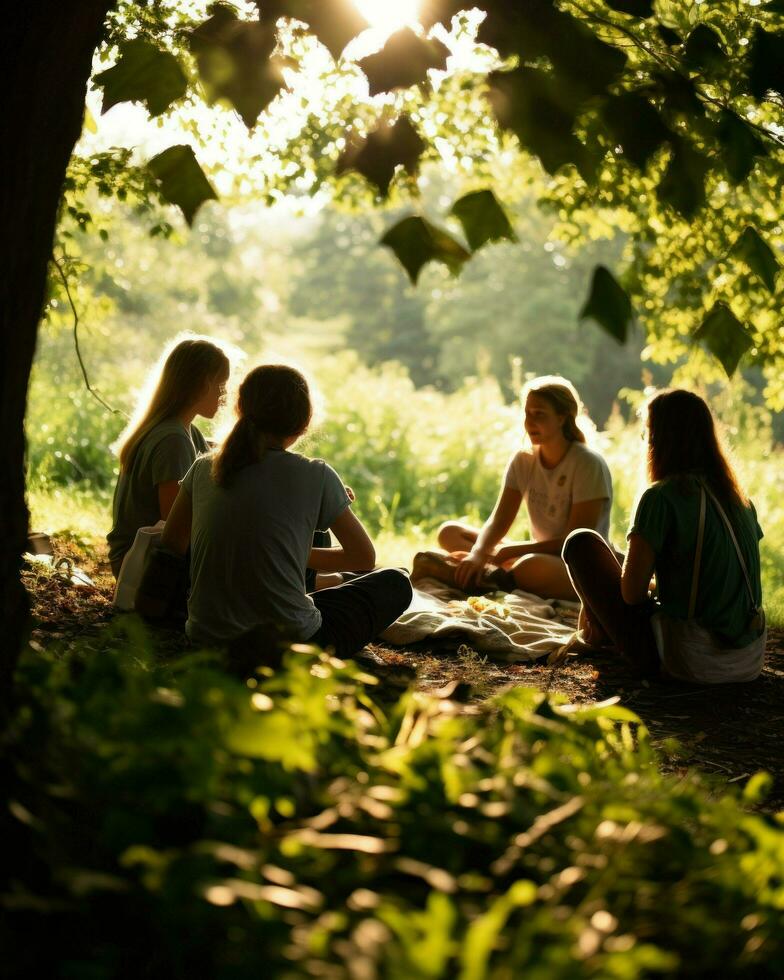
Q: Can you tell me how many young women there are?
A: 4